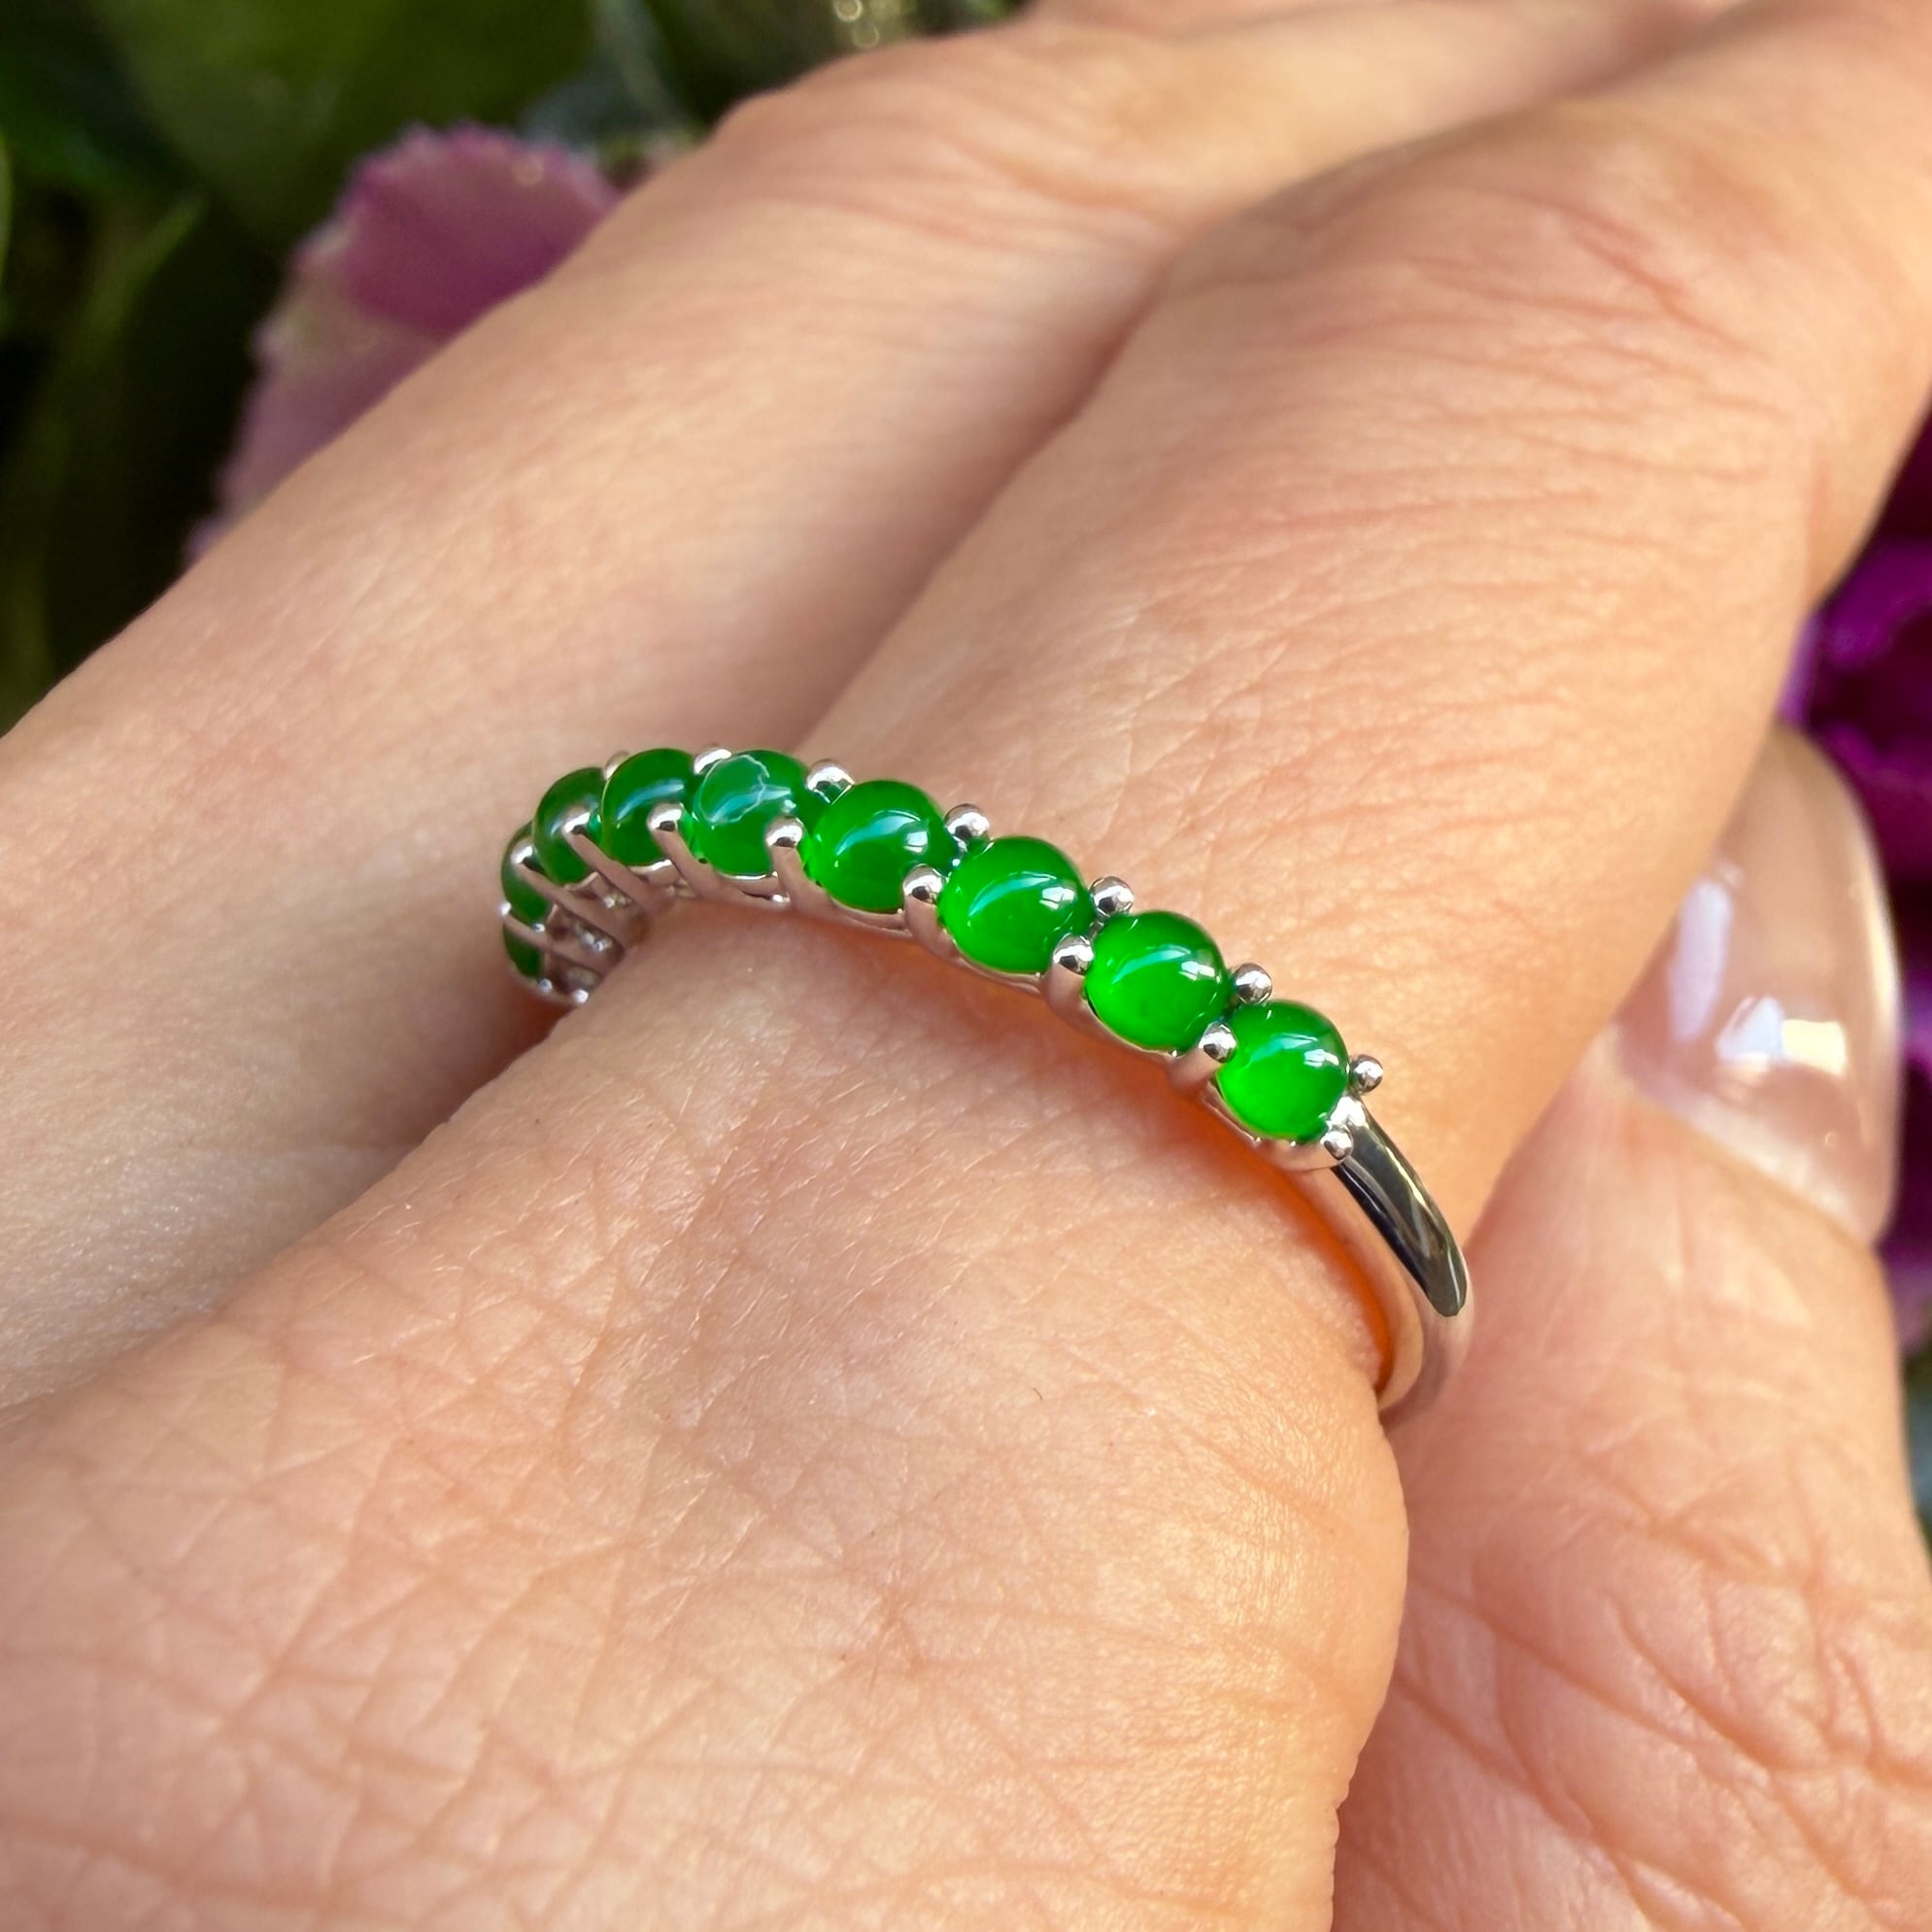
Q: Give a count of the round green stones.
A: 9